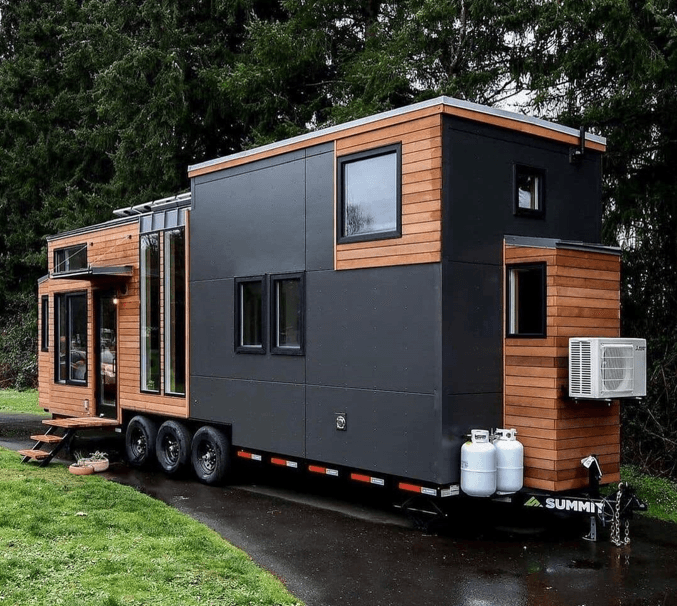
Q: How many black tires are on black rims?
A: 3